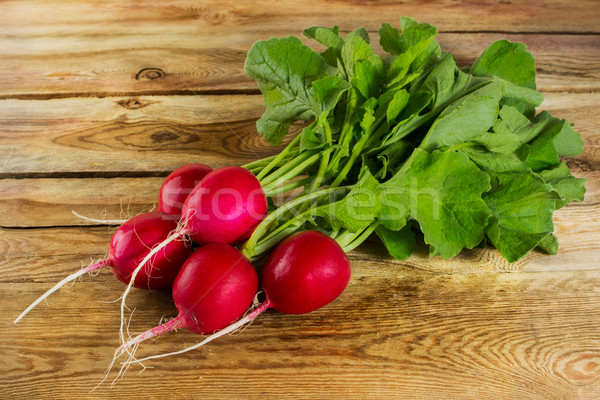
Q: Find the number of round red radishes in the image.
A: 5